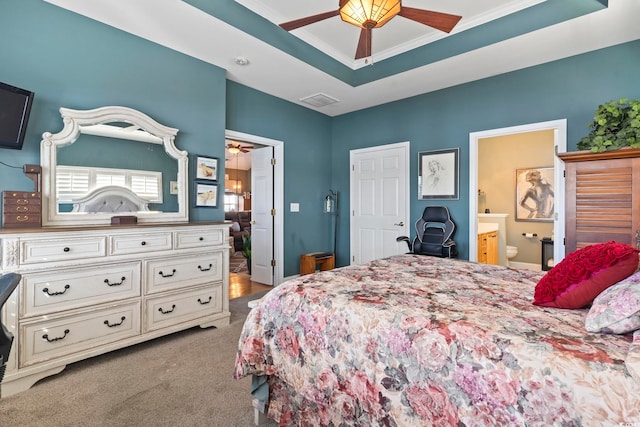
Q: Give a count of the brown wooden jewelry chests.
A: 1